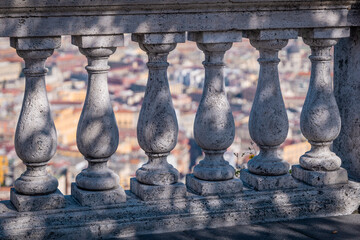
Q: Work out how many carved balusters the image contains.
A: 6